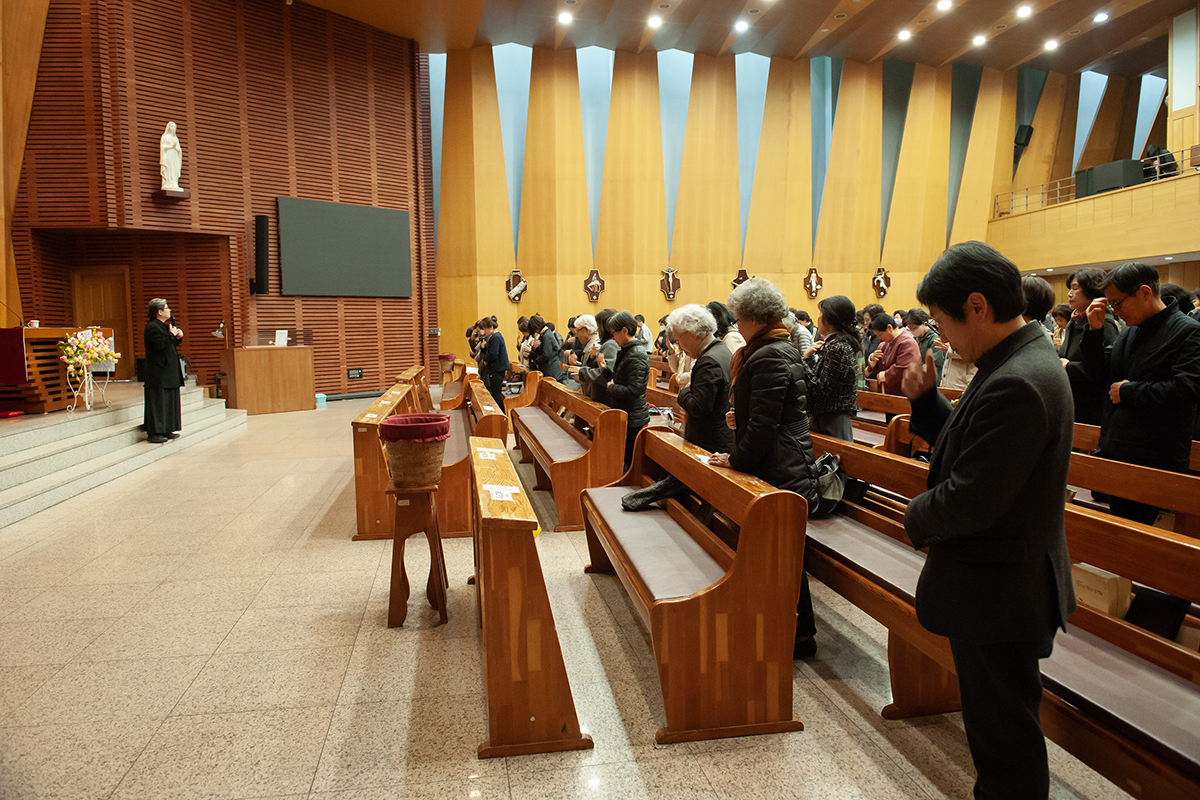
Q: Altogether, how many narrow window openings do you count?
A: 11